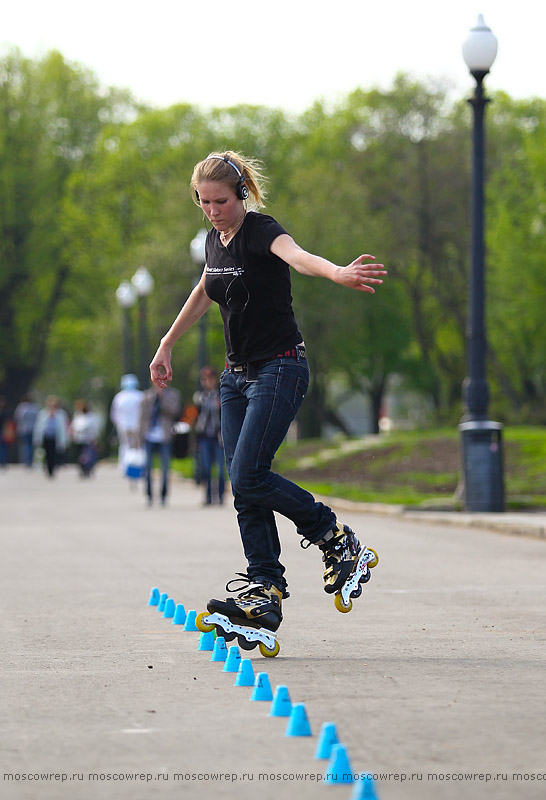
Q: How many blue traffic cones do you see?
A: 15